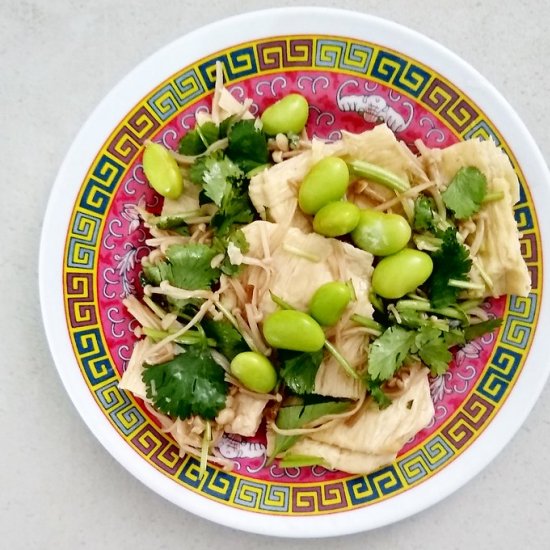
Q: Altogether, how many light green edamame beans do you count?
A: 9